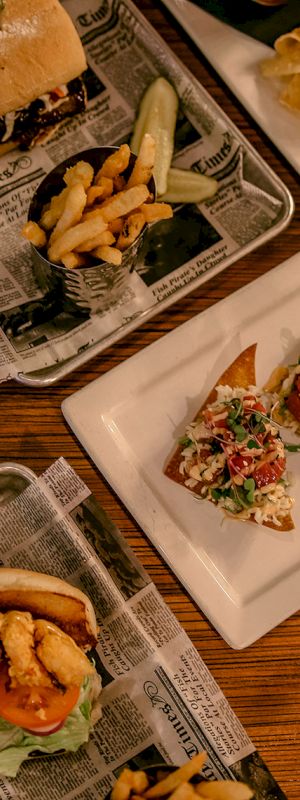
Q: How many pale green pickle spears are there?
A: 2